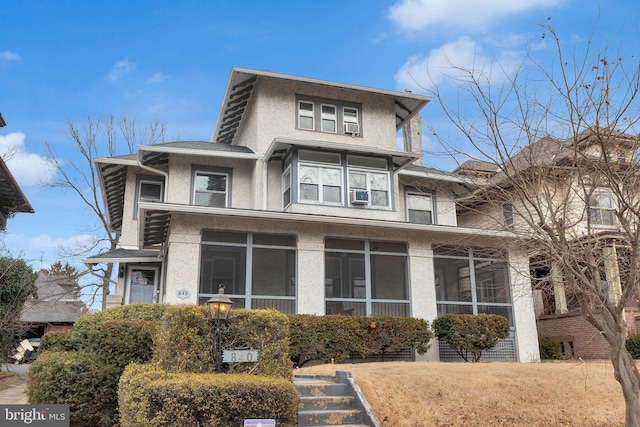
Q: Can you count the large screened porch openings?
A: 3